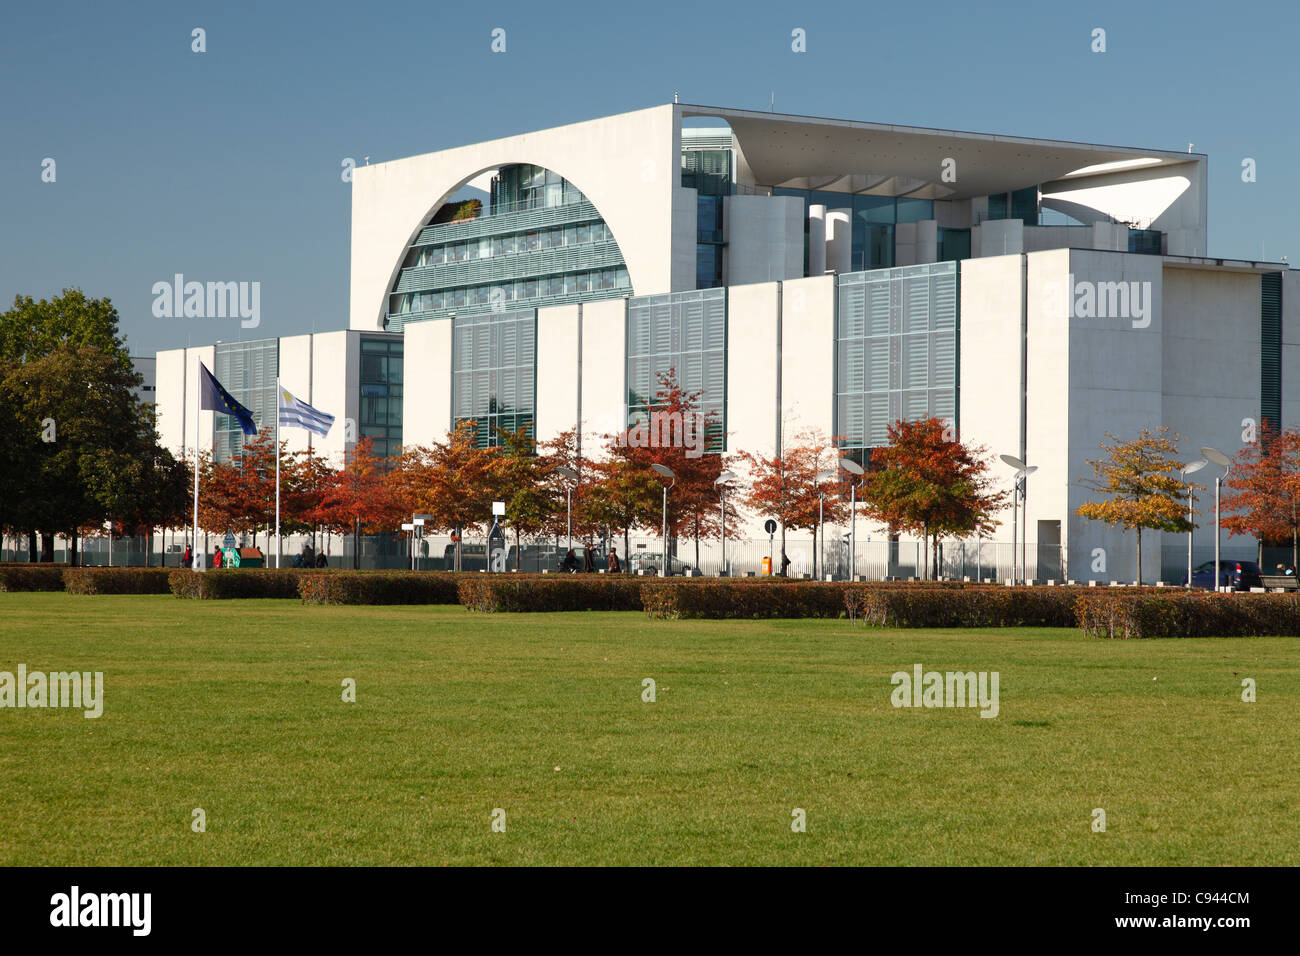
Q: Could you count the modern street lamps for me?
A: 9